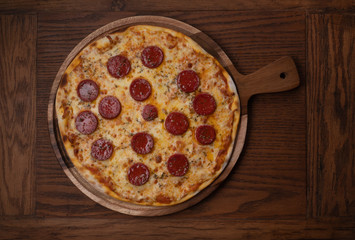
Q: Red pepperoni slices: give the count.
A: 15